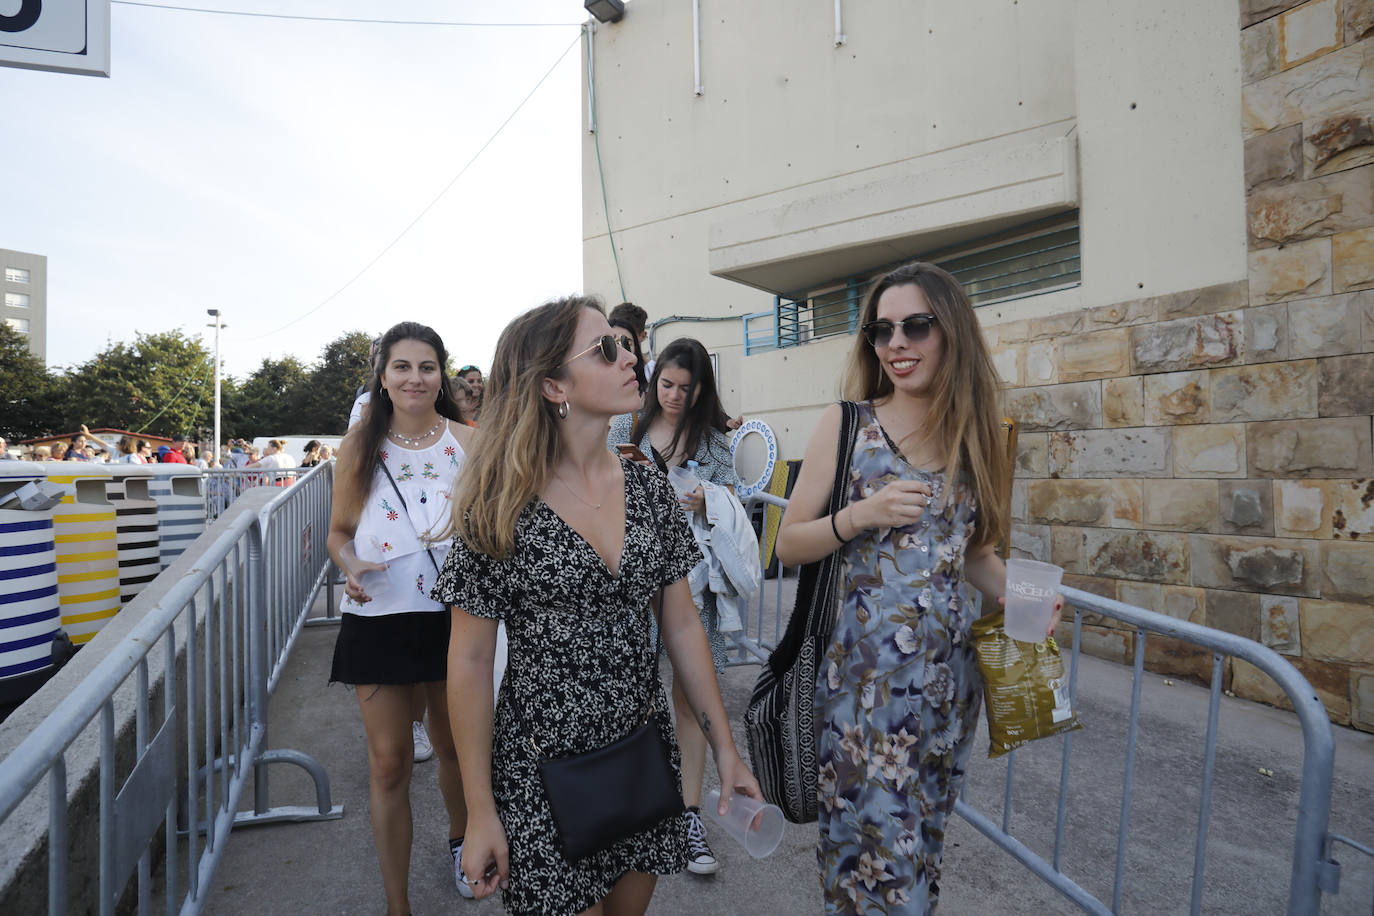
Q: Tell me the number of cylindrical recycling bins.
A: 4